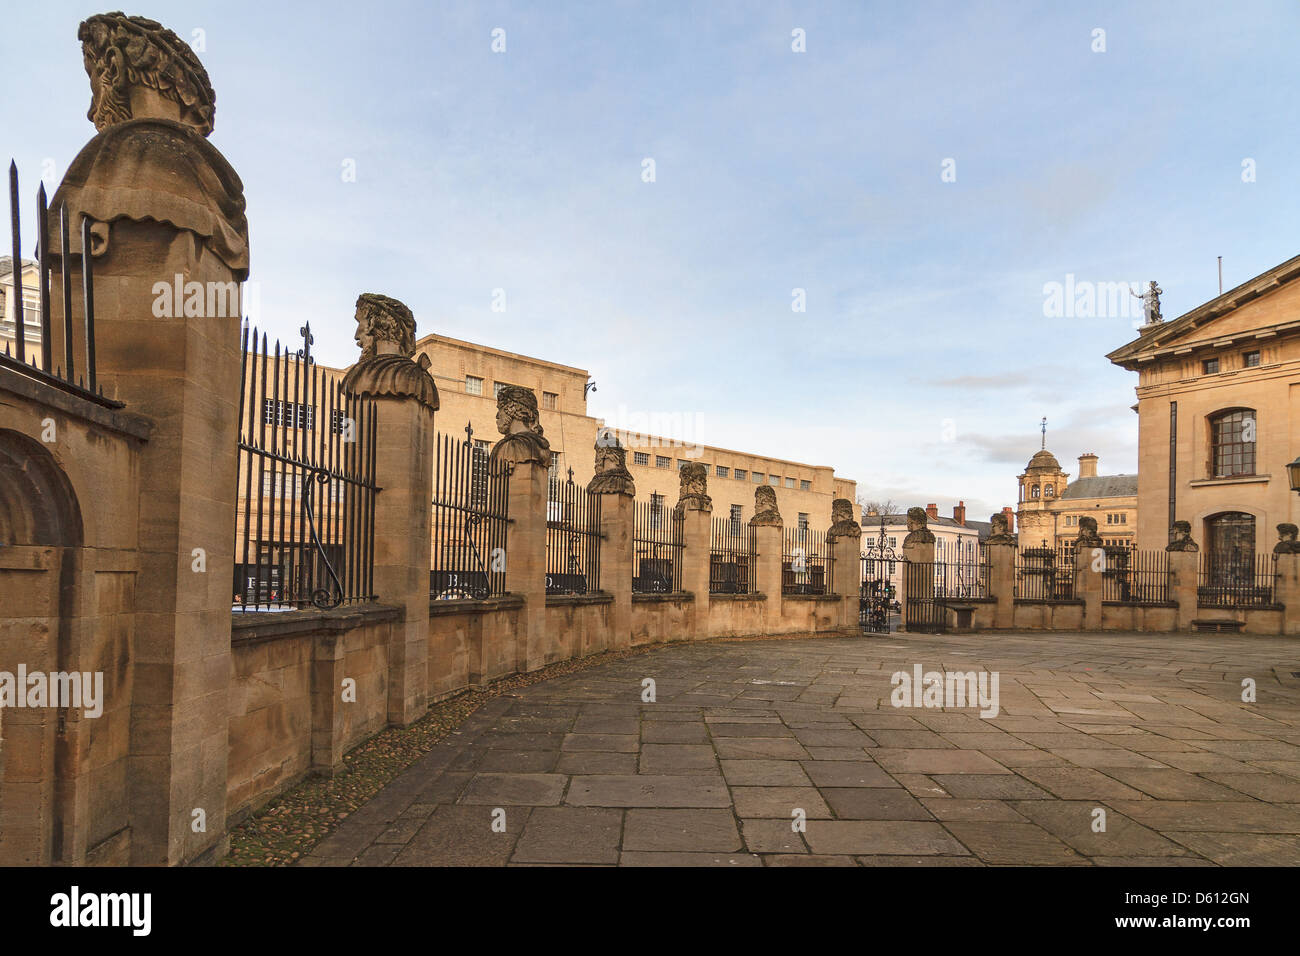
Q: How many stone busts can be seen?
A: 12